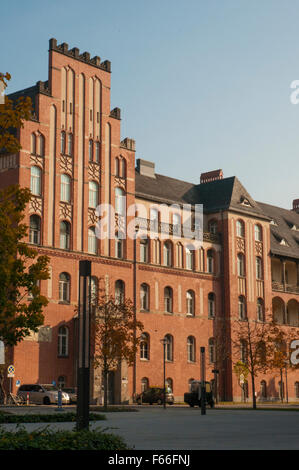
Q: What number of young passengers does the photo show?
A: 0